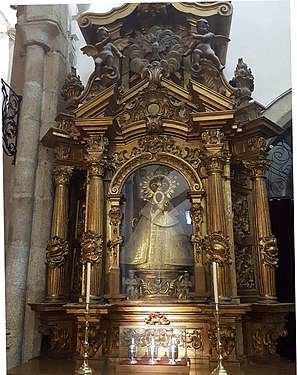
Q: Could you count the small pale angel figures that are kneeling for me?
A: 2